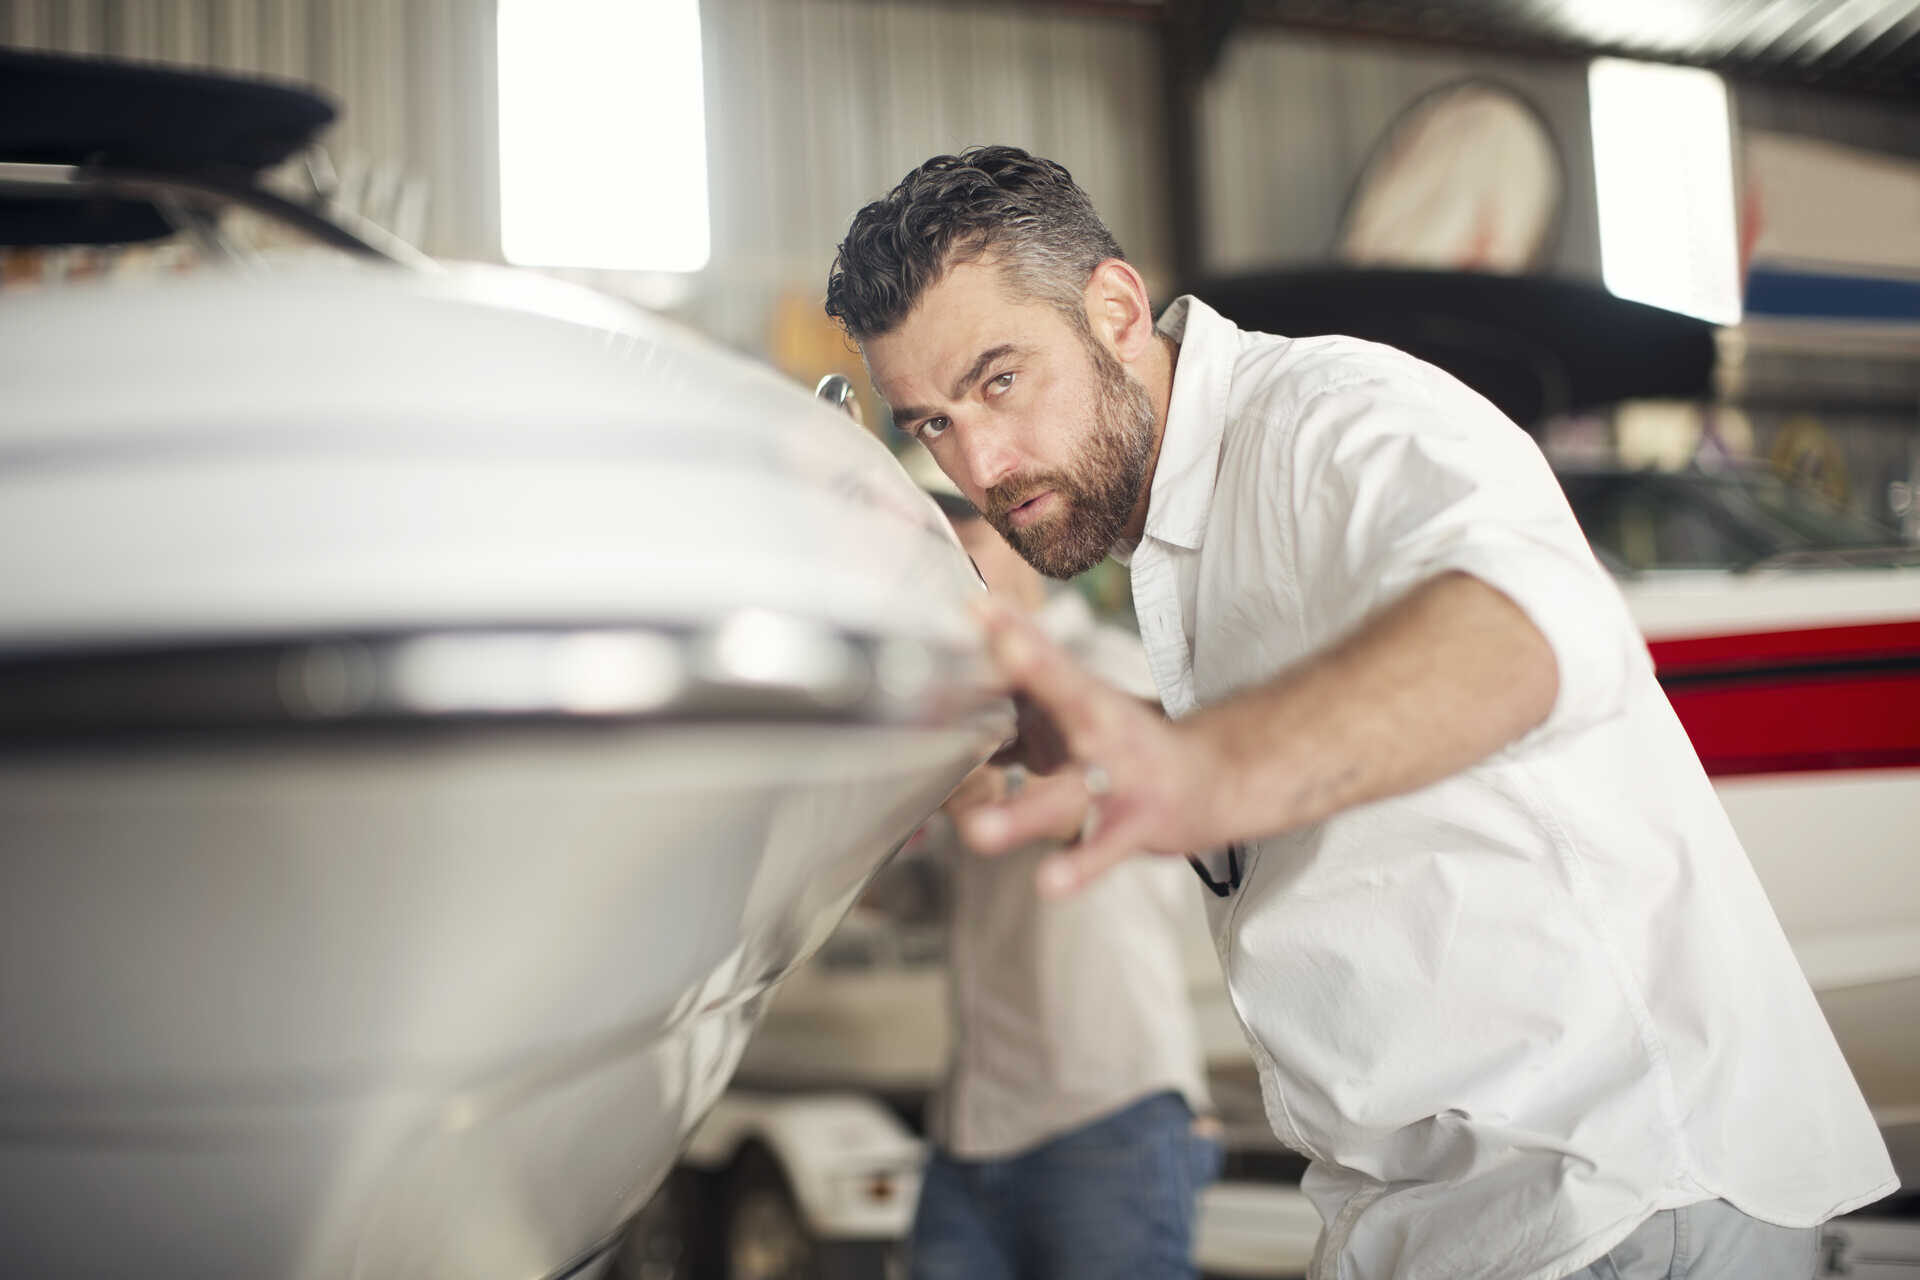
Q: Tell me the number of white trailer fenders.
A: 1